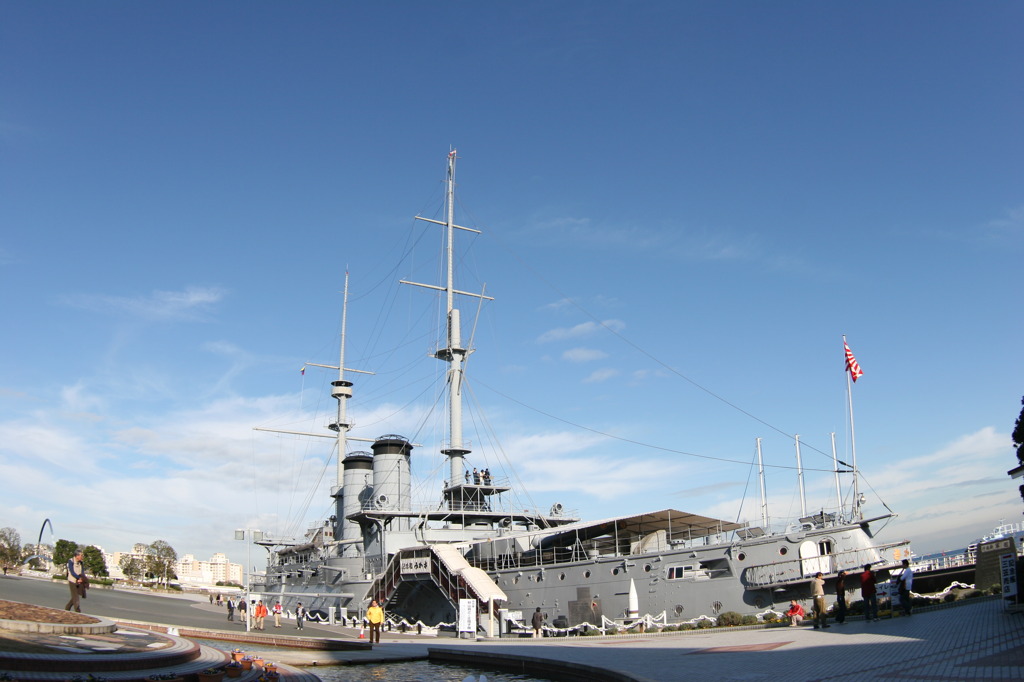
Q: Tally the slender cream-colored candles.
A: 0